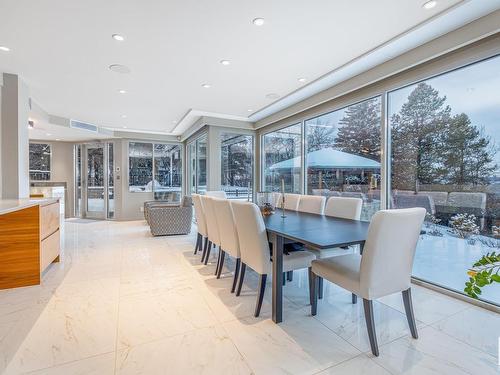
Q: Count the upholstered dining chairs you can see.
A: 10